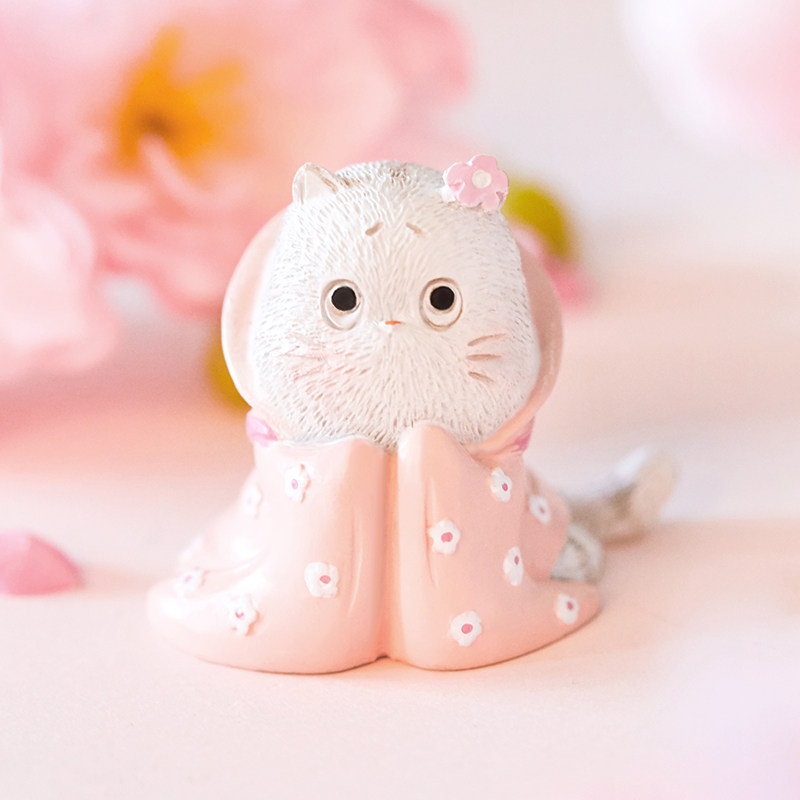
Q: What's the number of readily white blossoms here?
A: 11